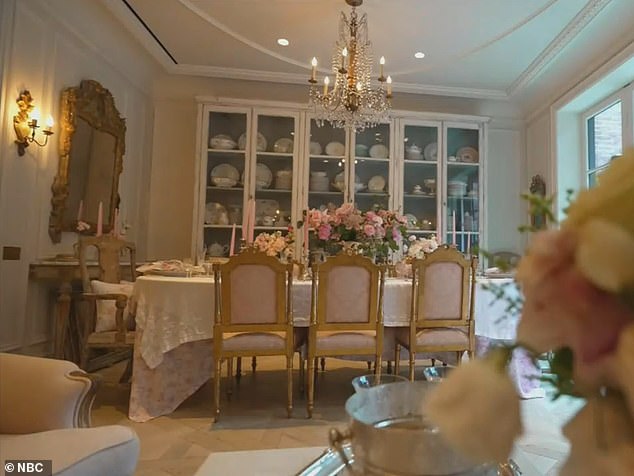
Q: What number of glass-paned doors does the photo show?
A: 6